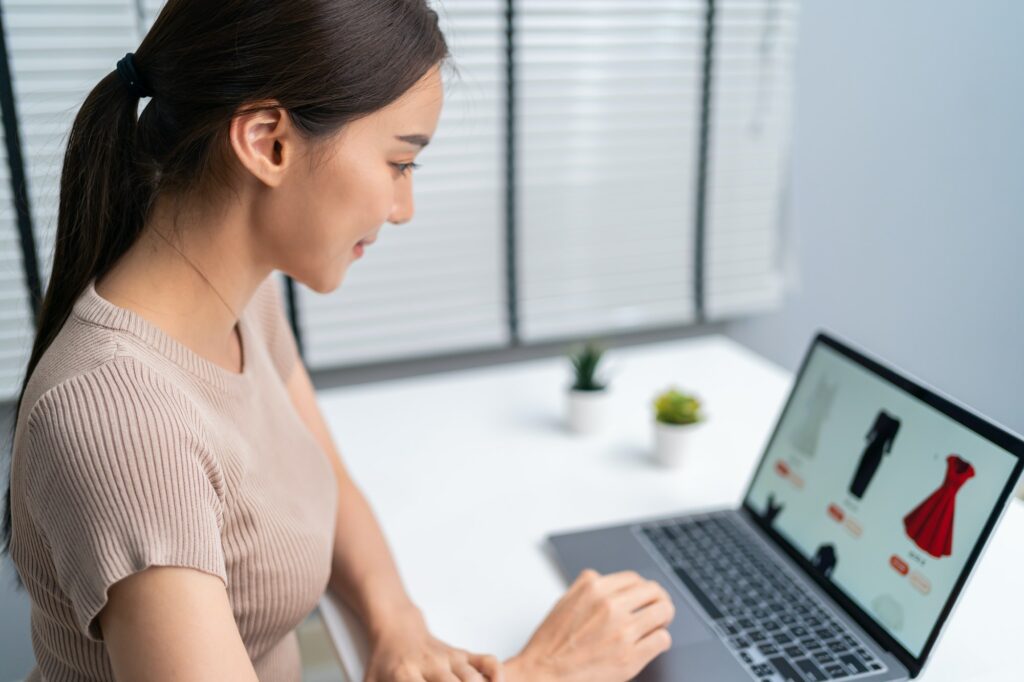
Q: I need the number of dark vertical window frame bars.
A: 4